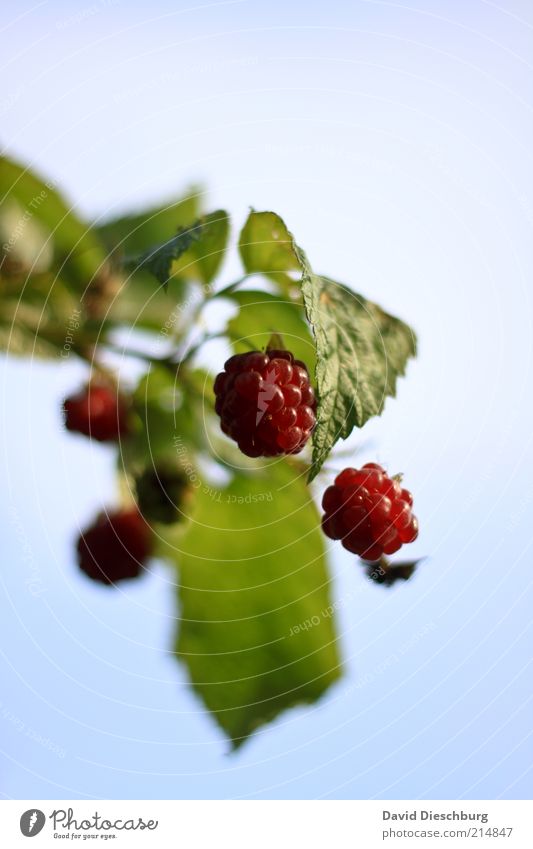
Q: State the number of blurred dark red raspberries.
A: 2